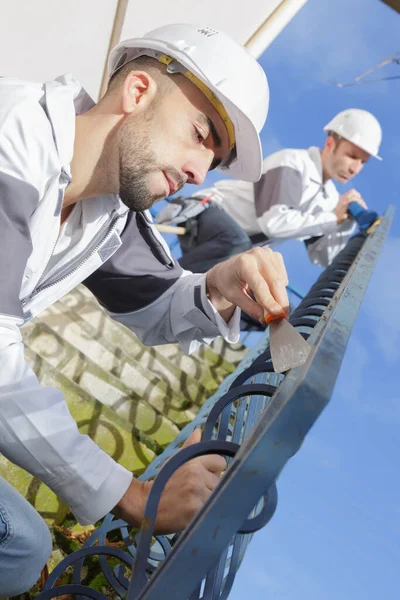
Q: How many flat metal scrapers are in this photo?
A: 1